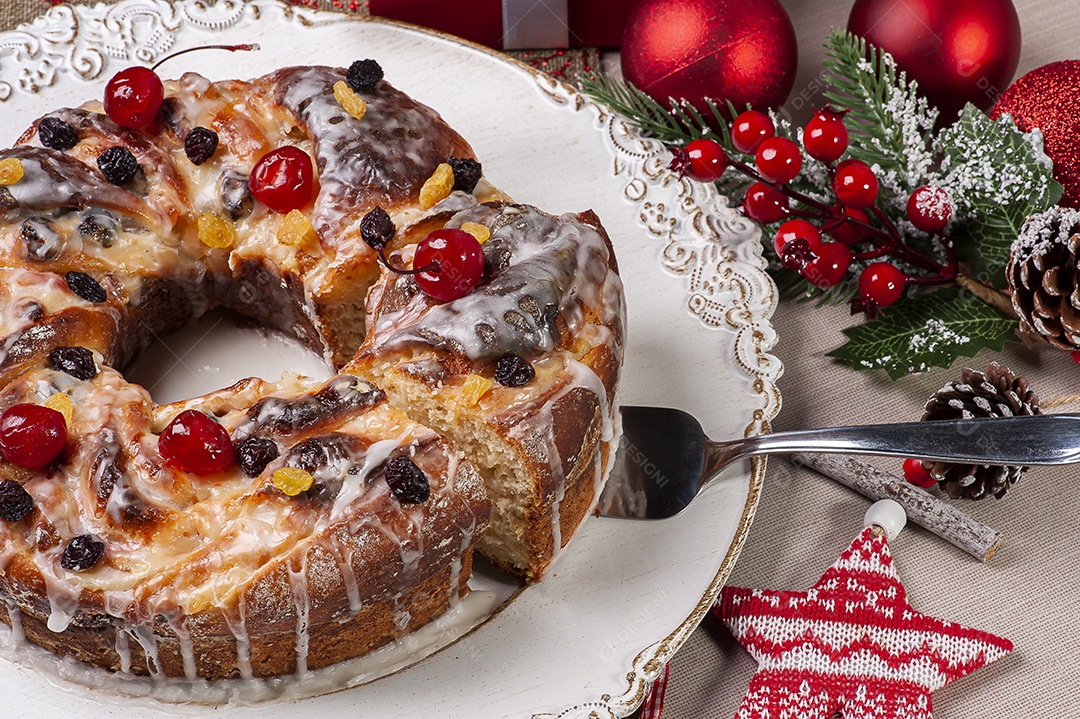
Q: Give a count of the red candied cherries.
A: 5